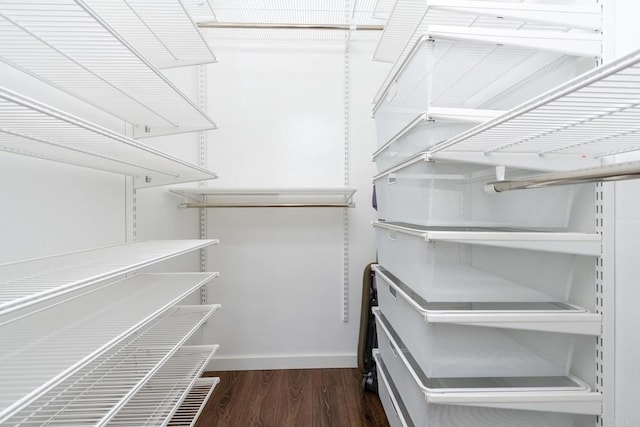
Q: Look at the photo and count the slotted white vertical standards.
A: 4